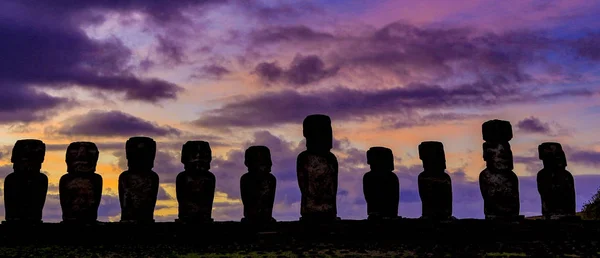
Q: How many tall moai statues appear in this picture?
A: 10